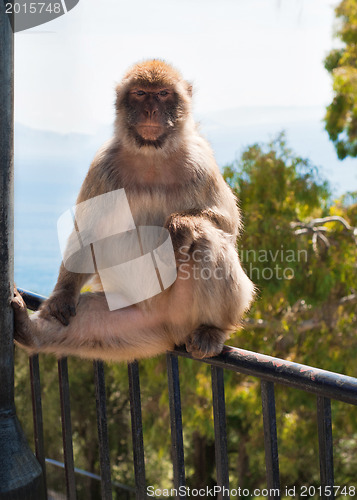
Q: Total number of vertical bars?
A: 8